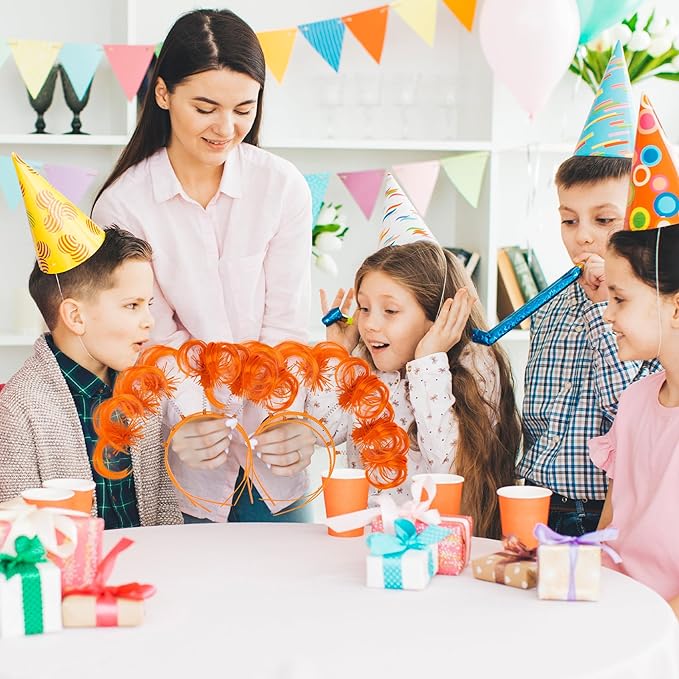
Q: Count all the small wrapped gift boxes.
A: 7